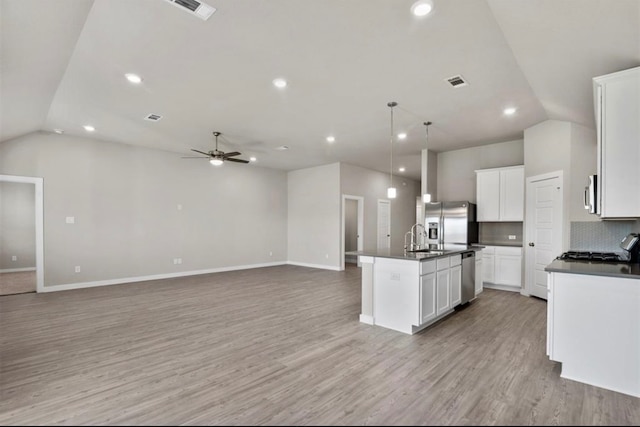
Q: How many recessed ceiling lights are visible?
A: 9